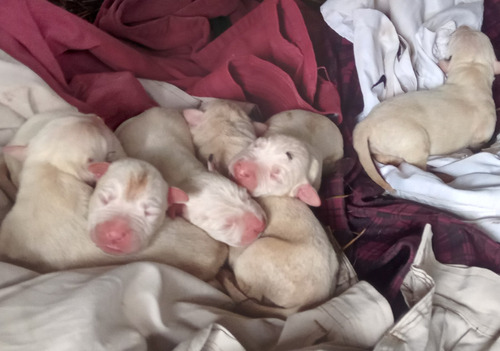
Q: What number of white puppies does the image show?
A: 6